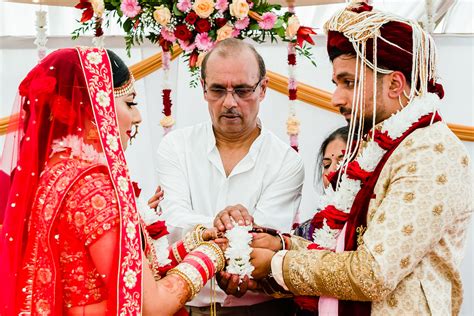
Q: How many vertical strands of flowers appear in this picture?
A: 4